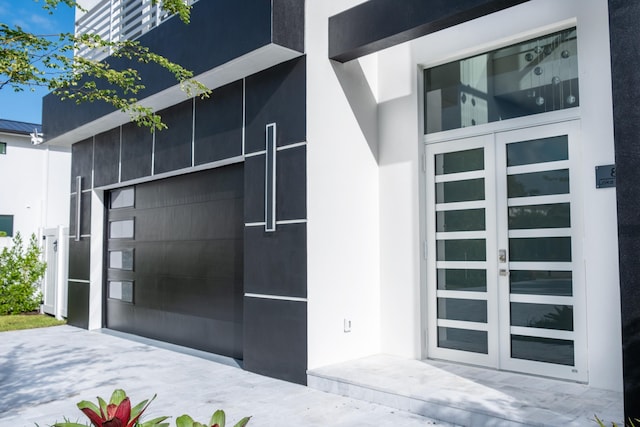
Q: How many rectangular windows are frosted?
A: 4